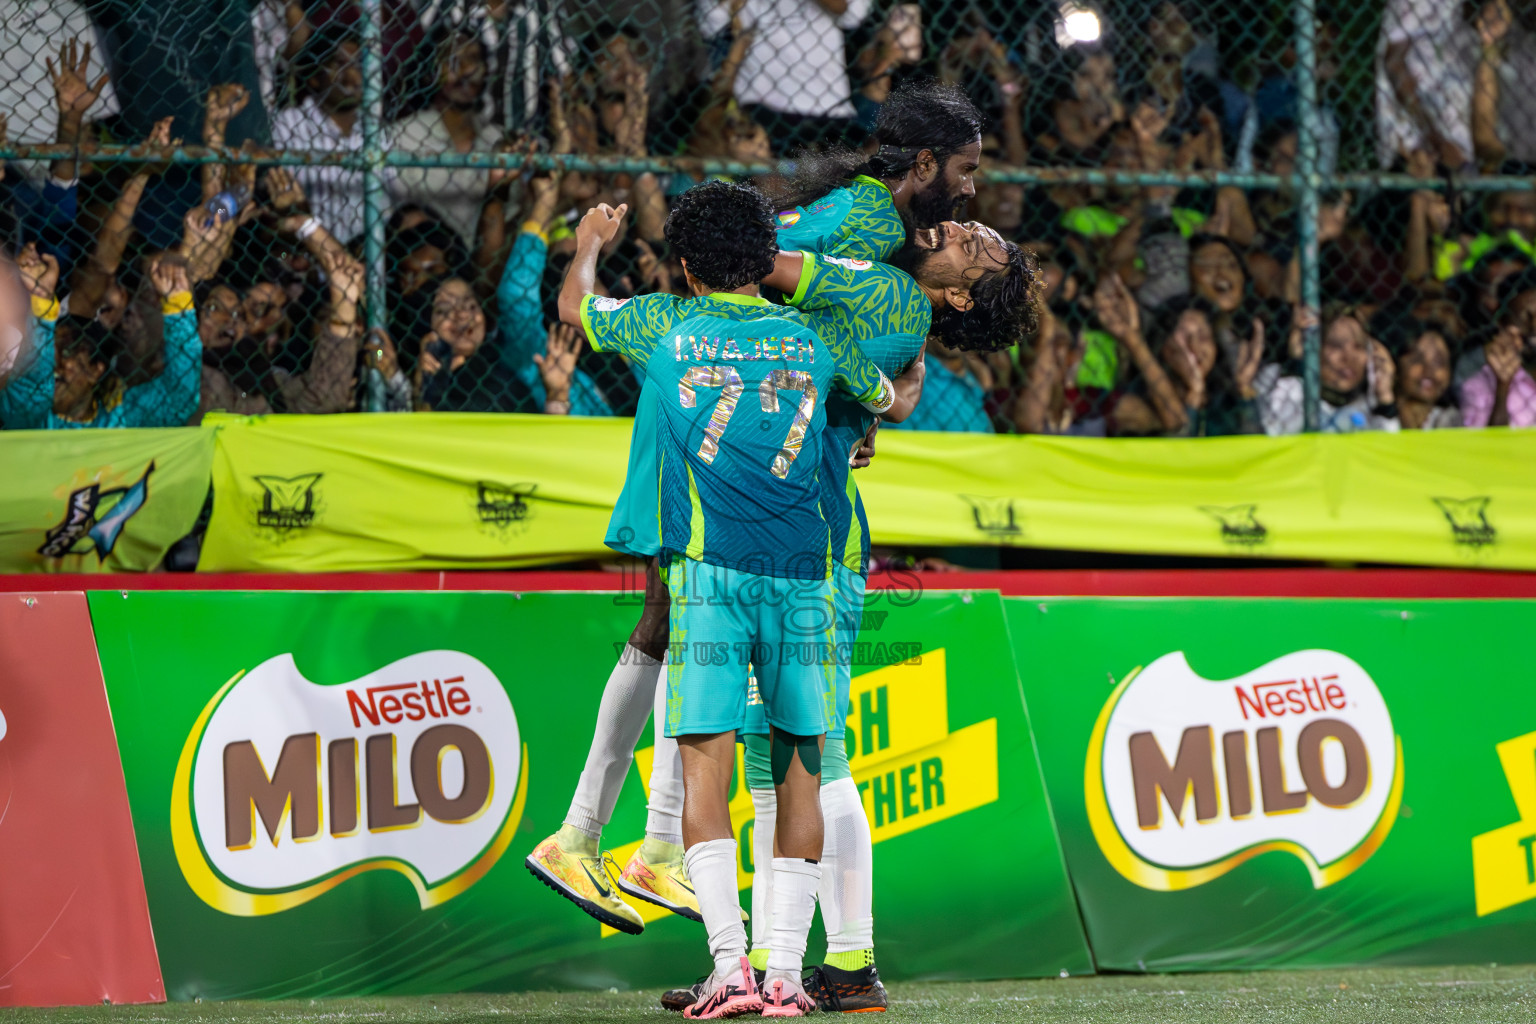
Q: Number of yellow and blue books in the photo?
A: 0